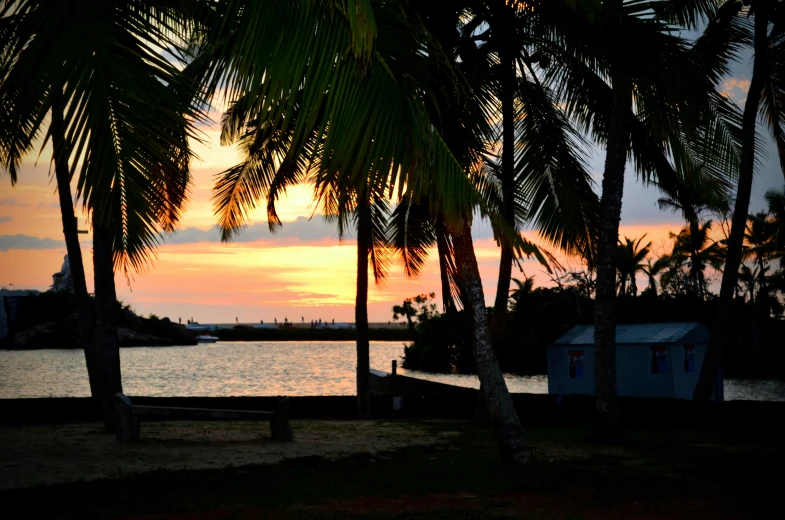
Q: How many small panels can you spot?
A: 3